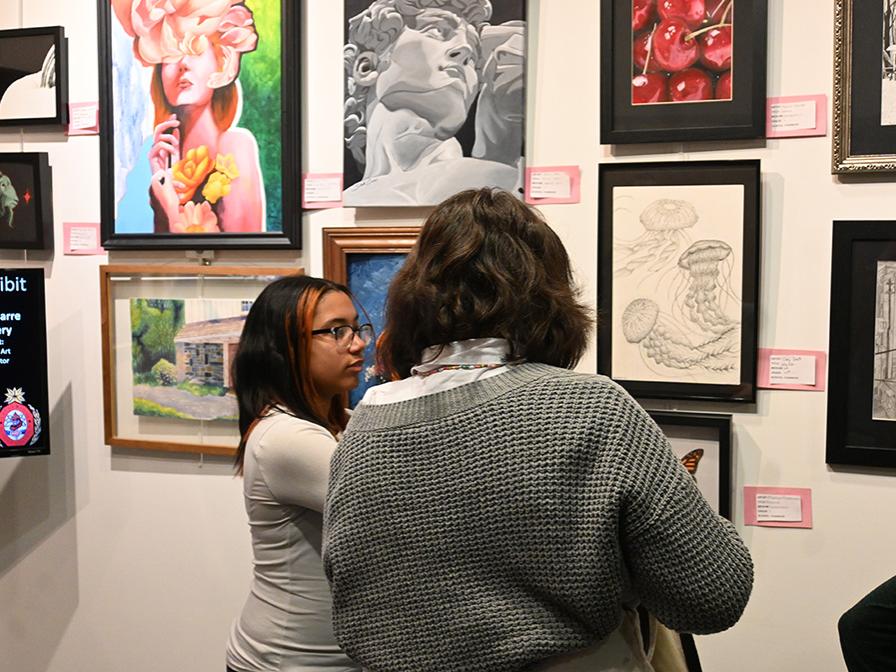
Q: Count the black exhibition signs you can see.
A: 1